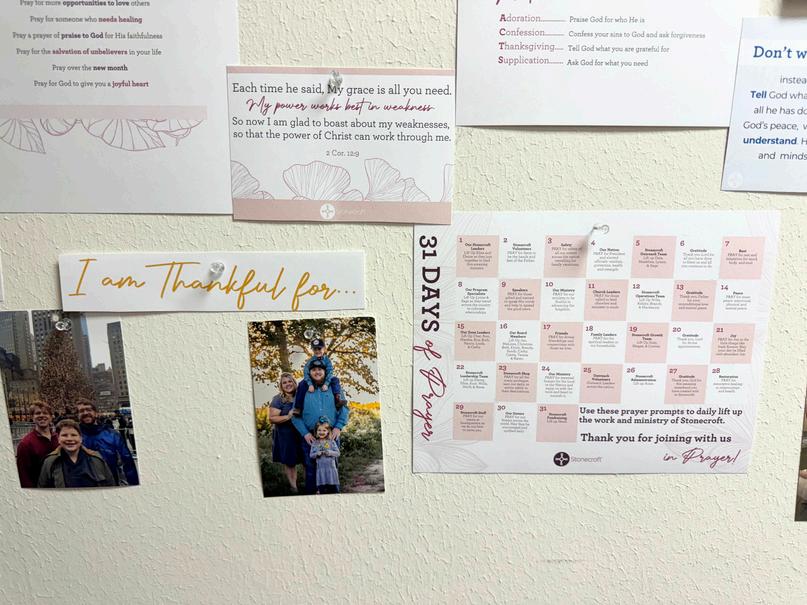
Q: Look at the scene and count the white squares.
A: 15